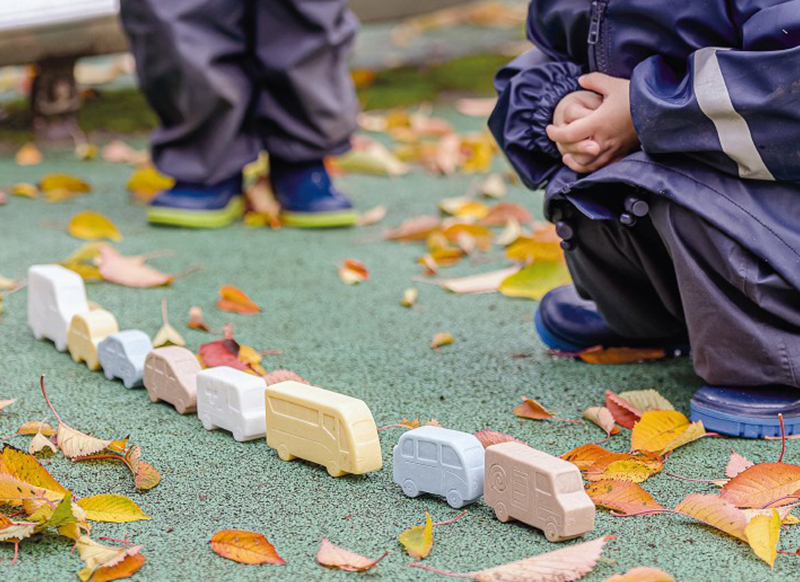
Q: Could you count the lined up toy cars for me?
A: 8